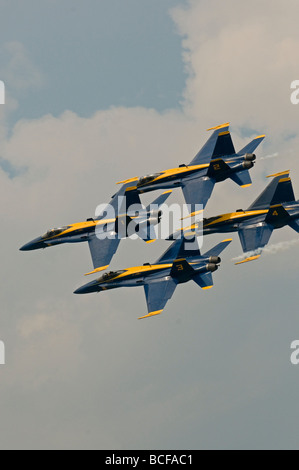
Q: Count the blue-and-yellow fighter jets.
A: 4